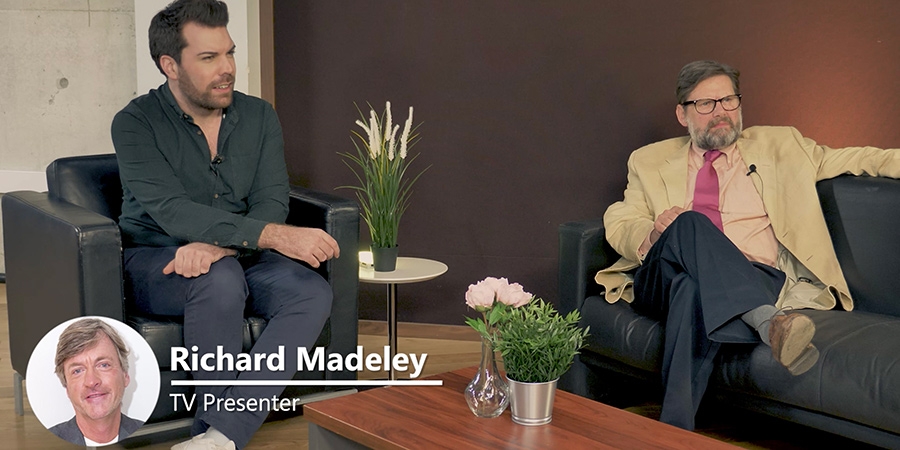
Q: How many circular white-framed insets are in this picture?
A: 1